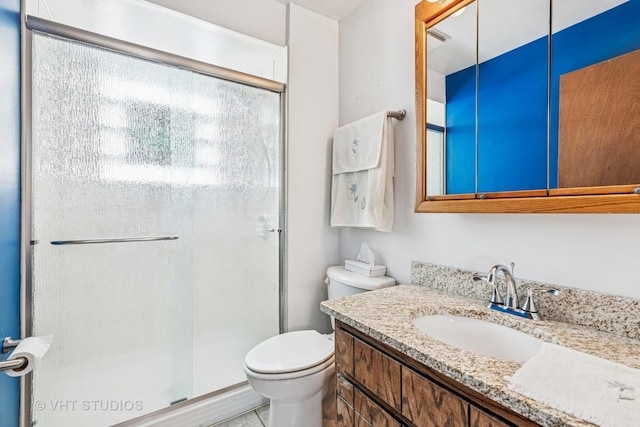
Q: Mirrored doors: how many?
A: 3